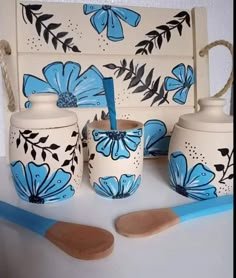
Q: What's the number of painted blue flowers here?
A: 8